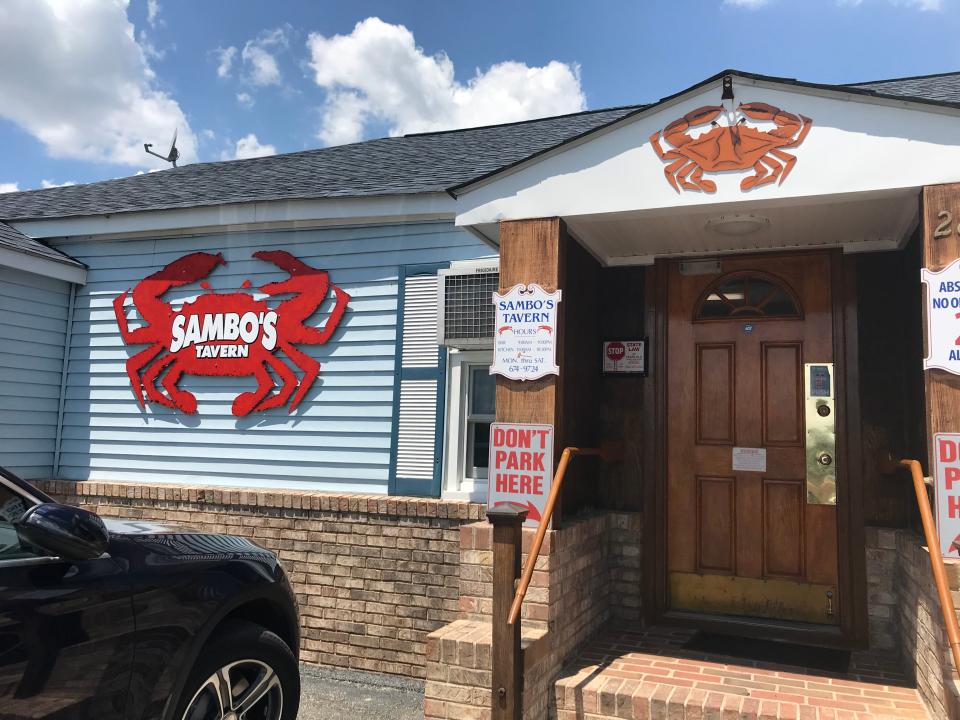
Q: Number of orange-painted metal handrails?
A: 2